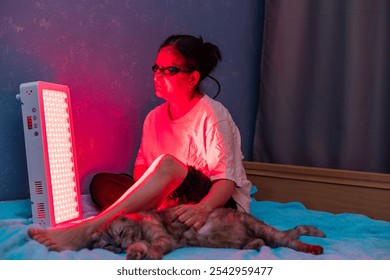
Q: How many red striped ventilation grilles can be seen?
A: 2